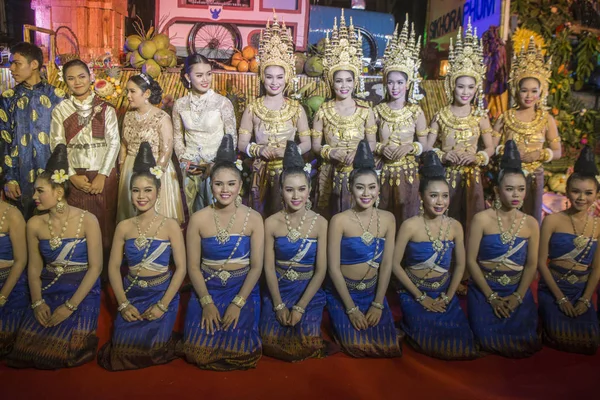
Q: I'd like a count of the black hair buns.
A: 8